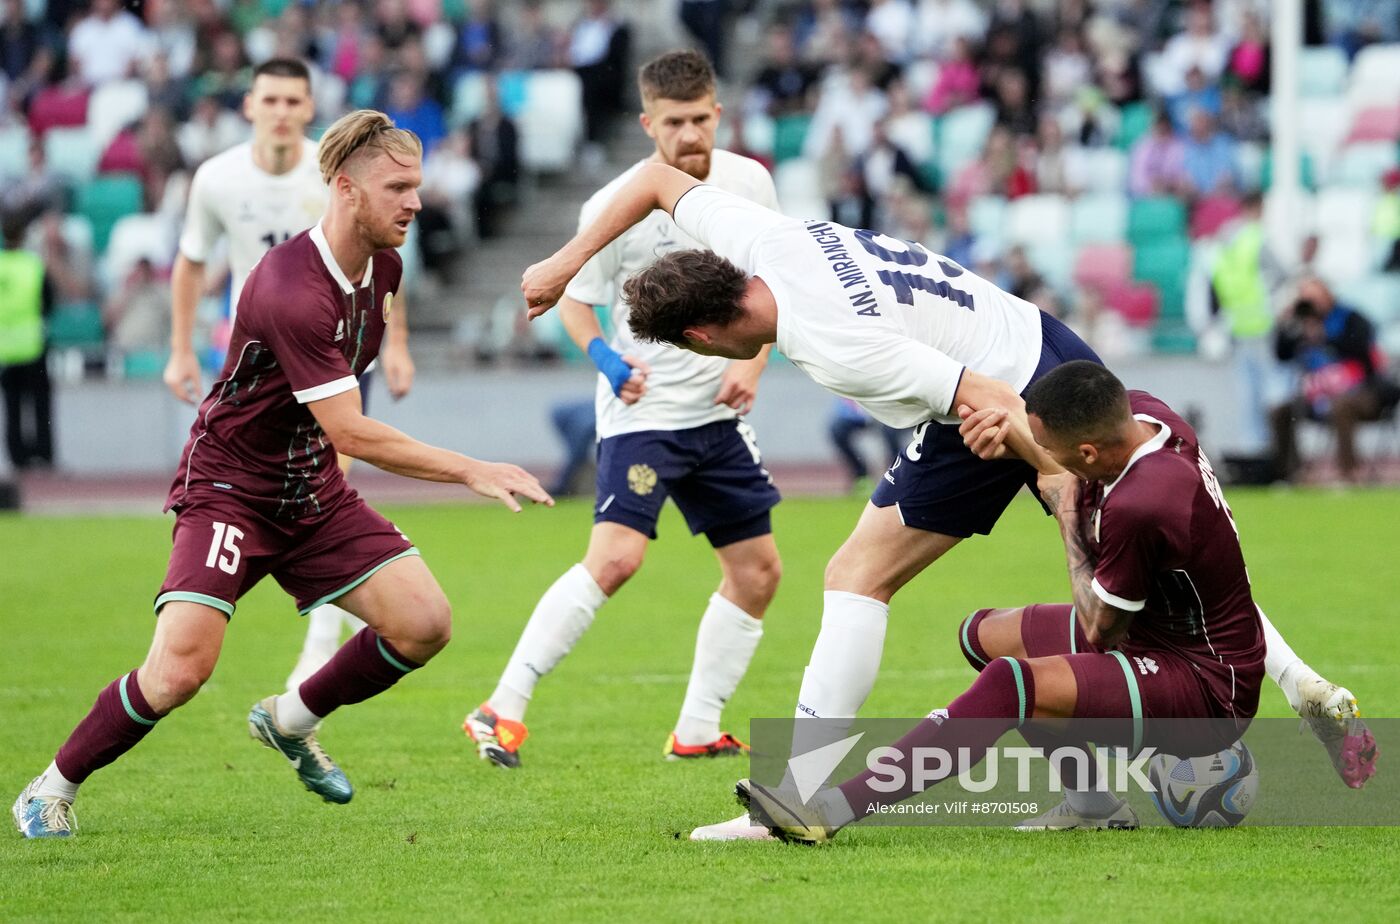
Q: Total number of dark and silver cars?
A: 0